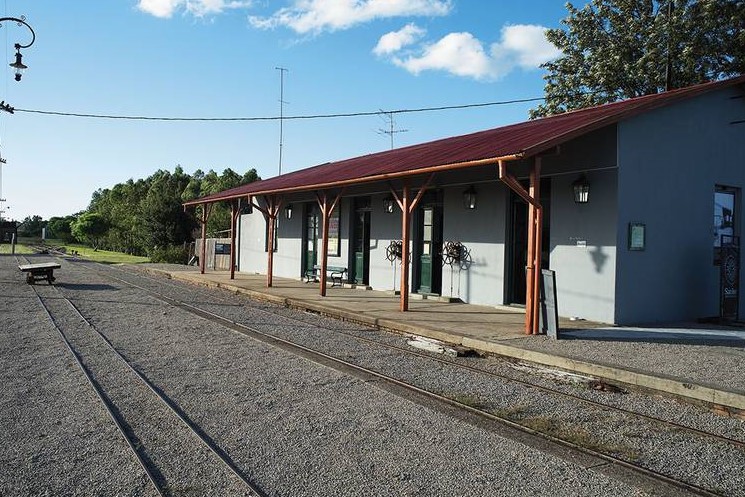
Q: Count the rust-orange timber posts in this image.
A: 6